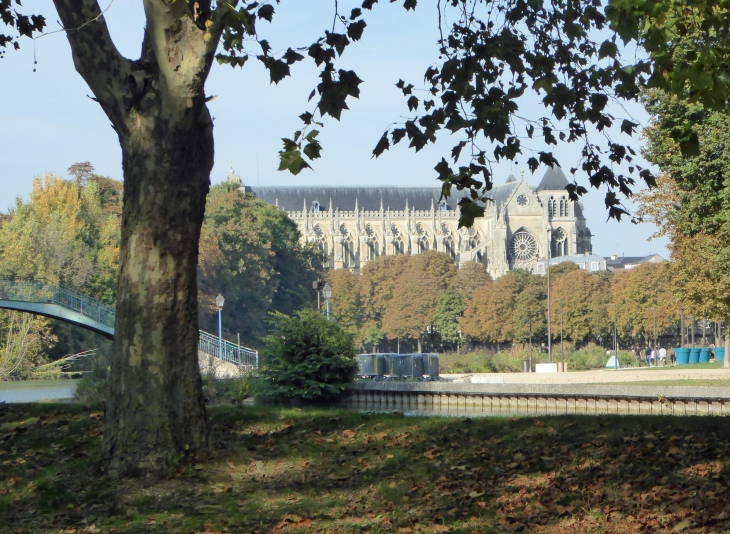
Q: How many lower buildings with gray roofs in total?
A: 2